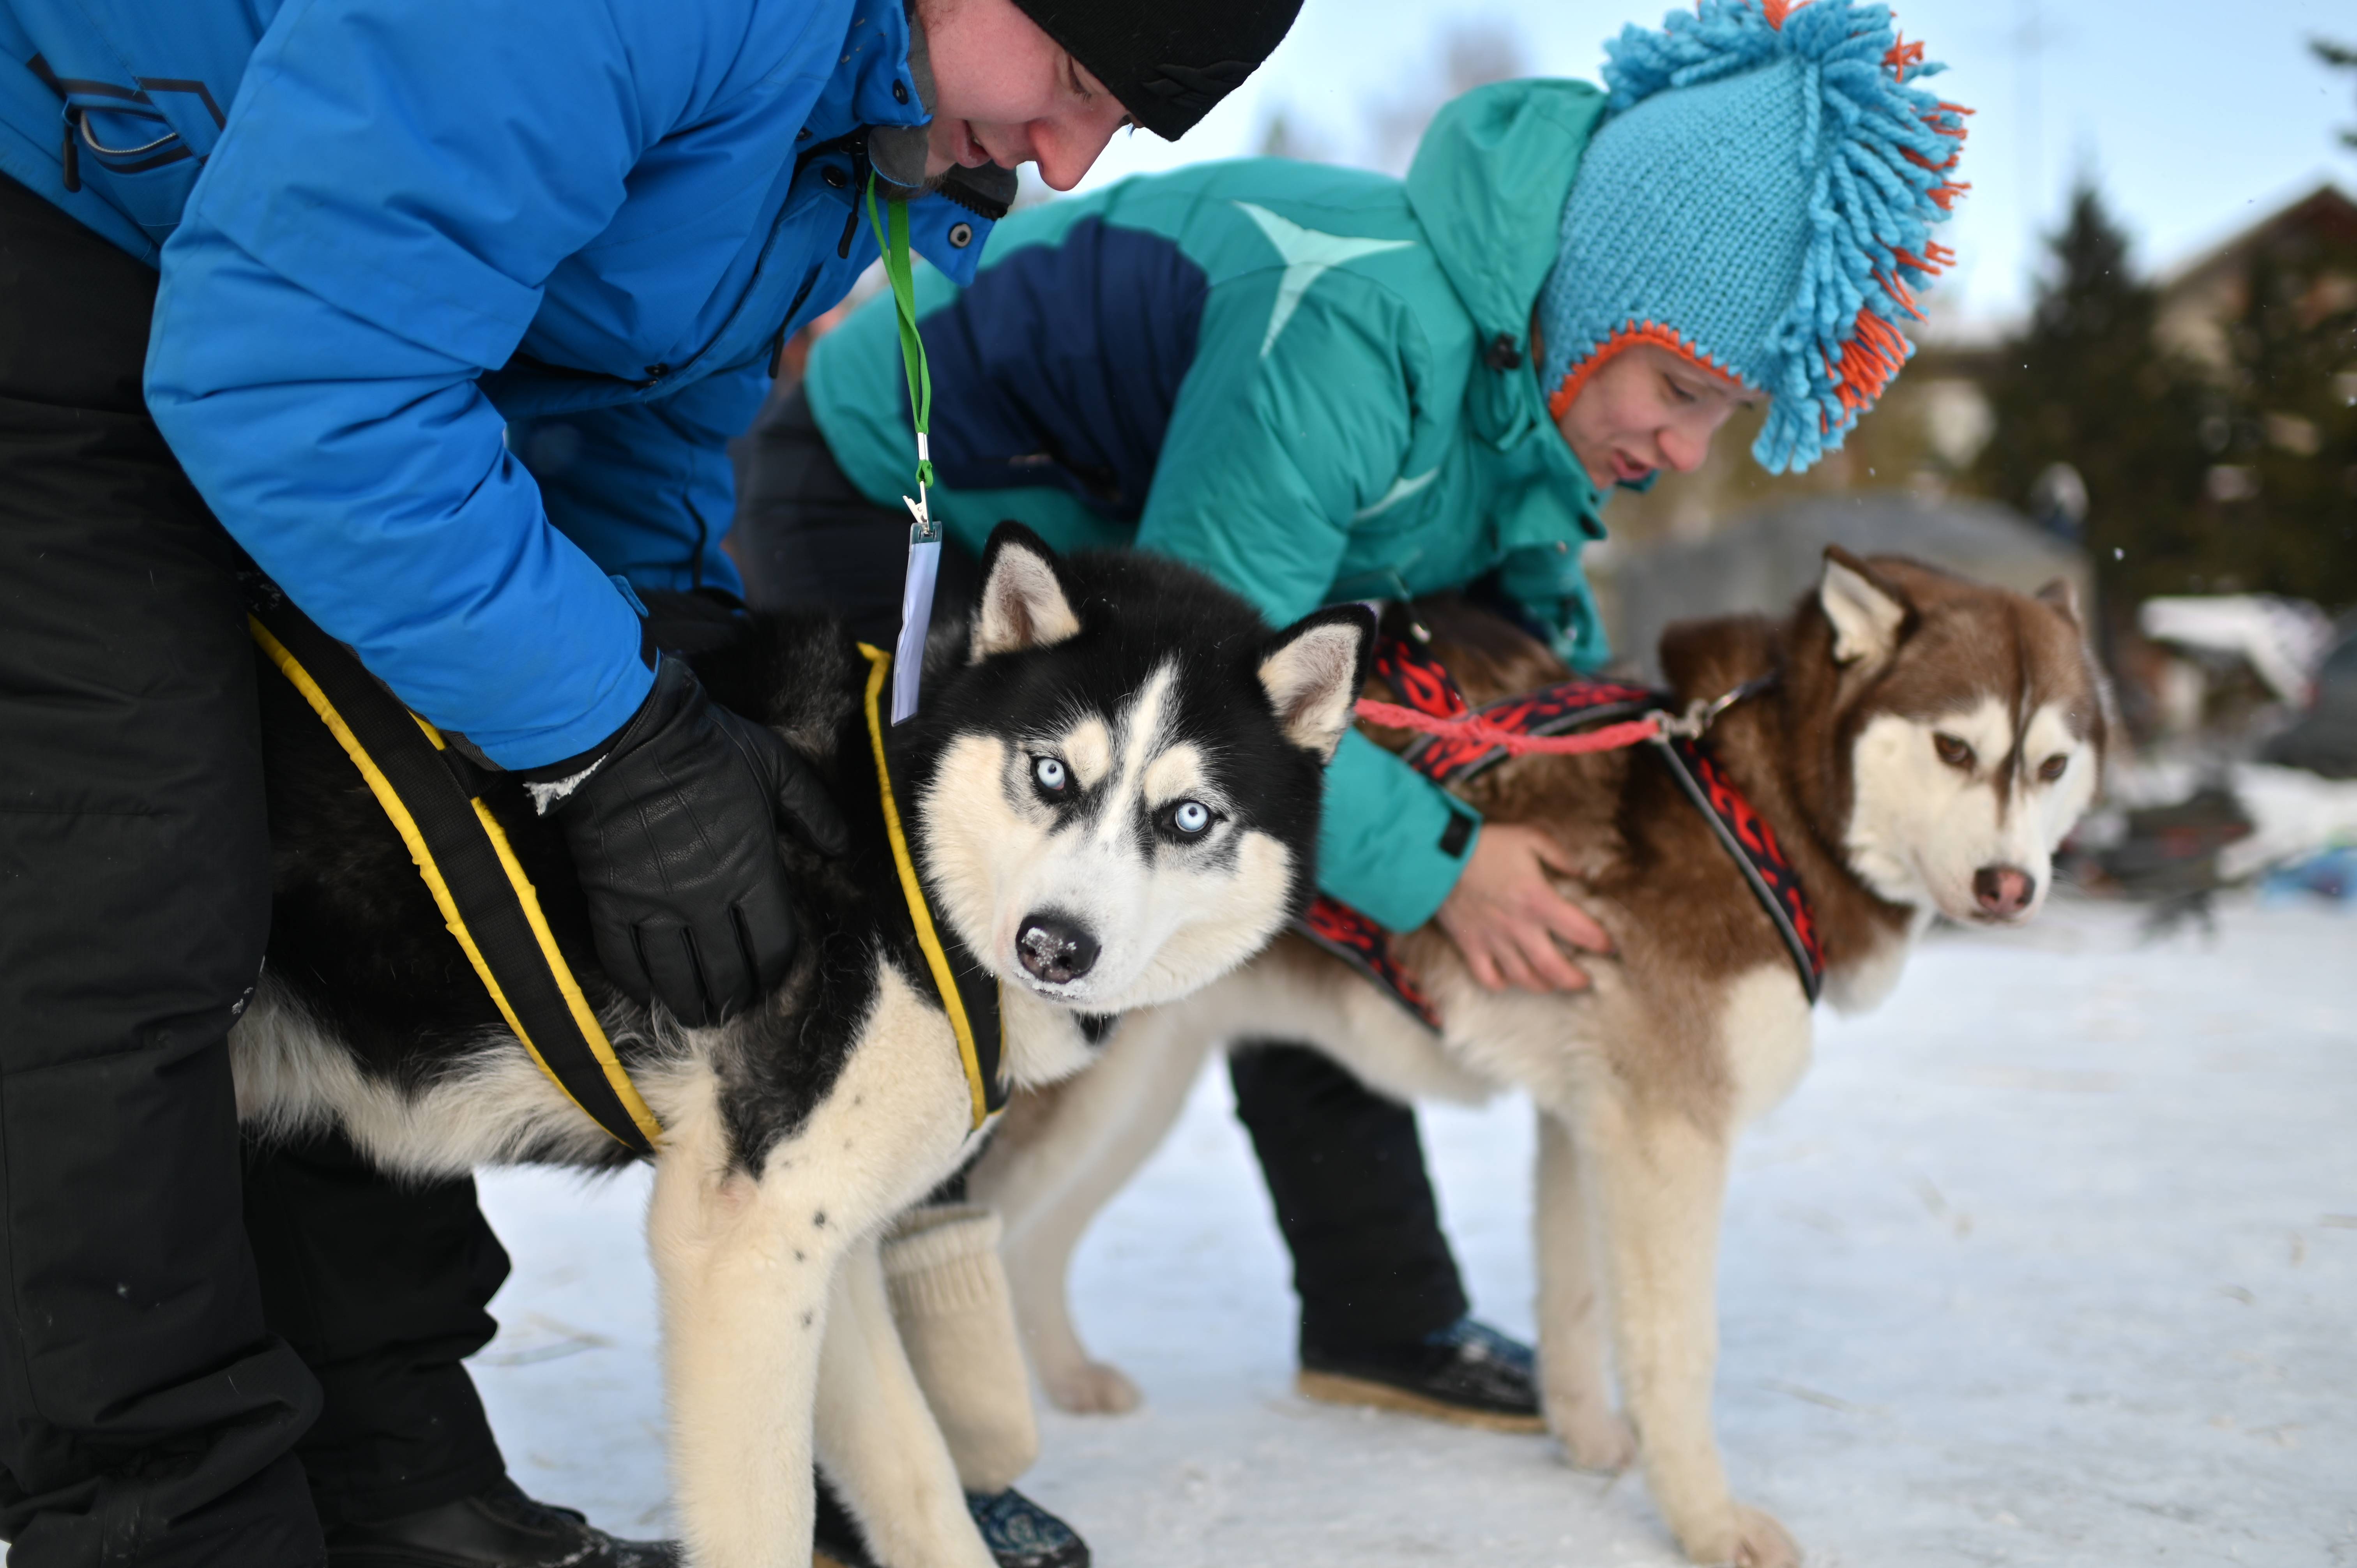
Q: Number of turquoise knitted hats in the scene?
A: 1